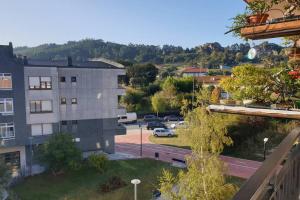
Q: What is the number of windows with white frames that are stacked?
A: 3